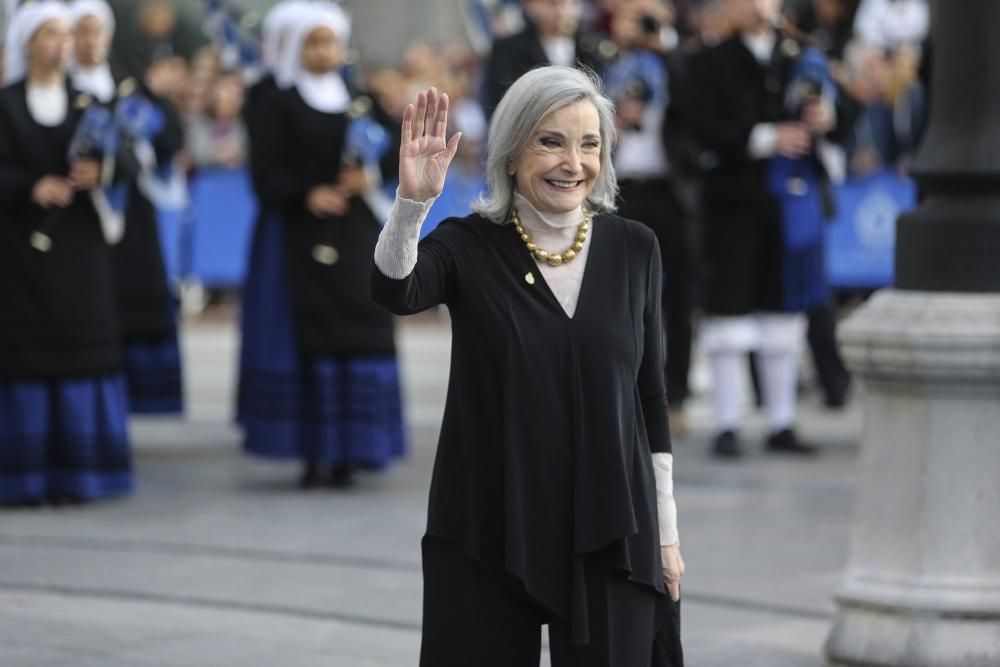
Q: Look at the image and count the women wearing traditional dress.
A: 4